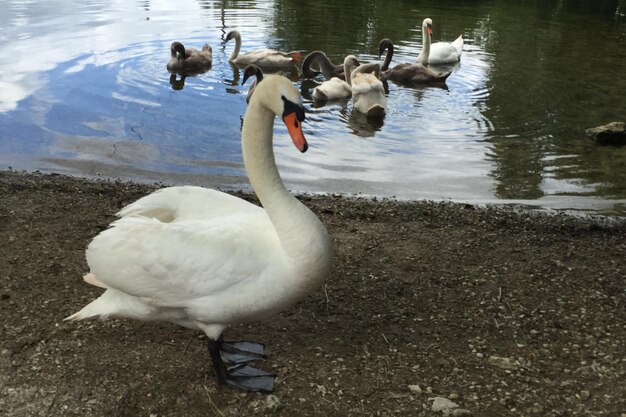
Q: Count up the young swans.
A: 7